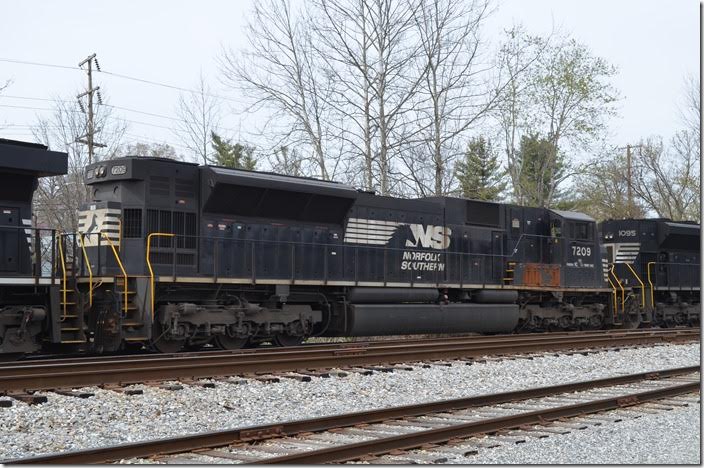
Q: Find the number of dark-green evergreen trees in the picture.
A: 3